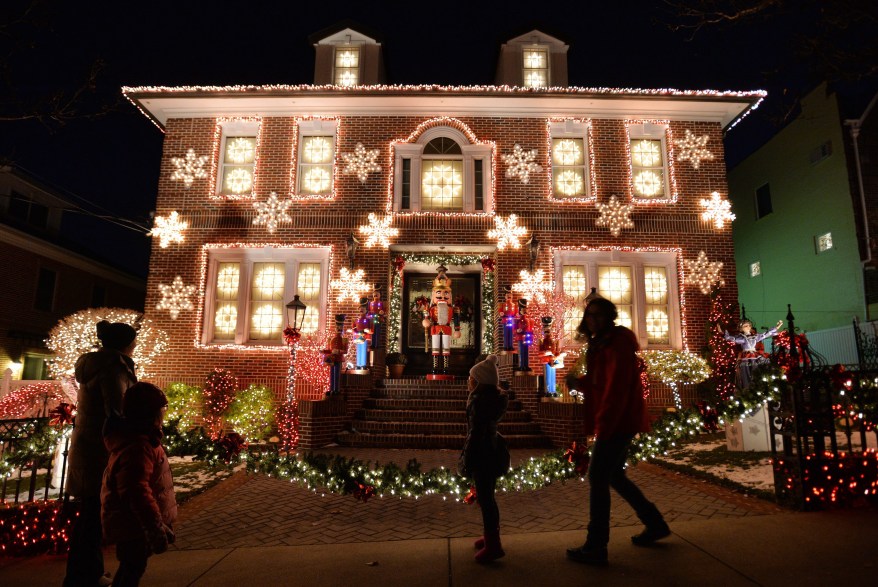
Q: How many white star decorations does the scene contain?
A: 14